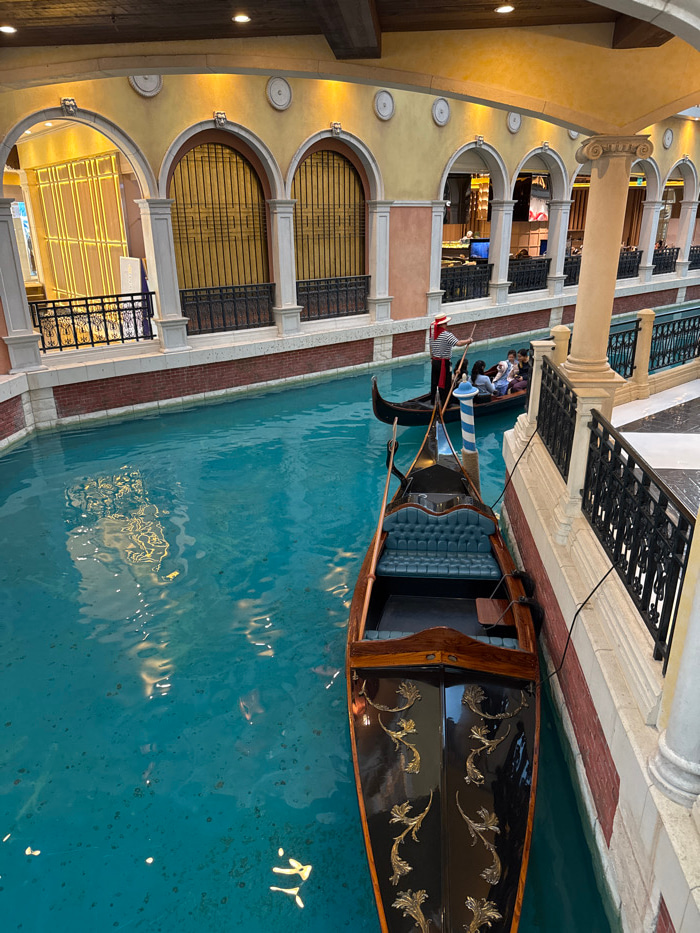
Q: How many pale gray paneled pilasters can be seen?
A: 9